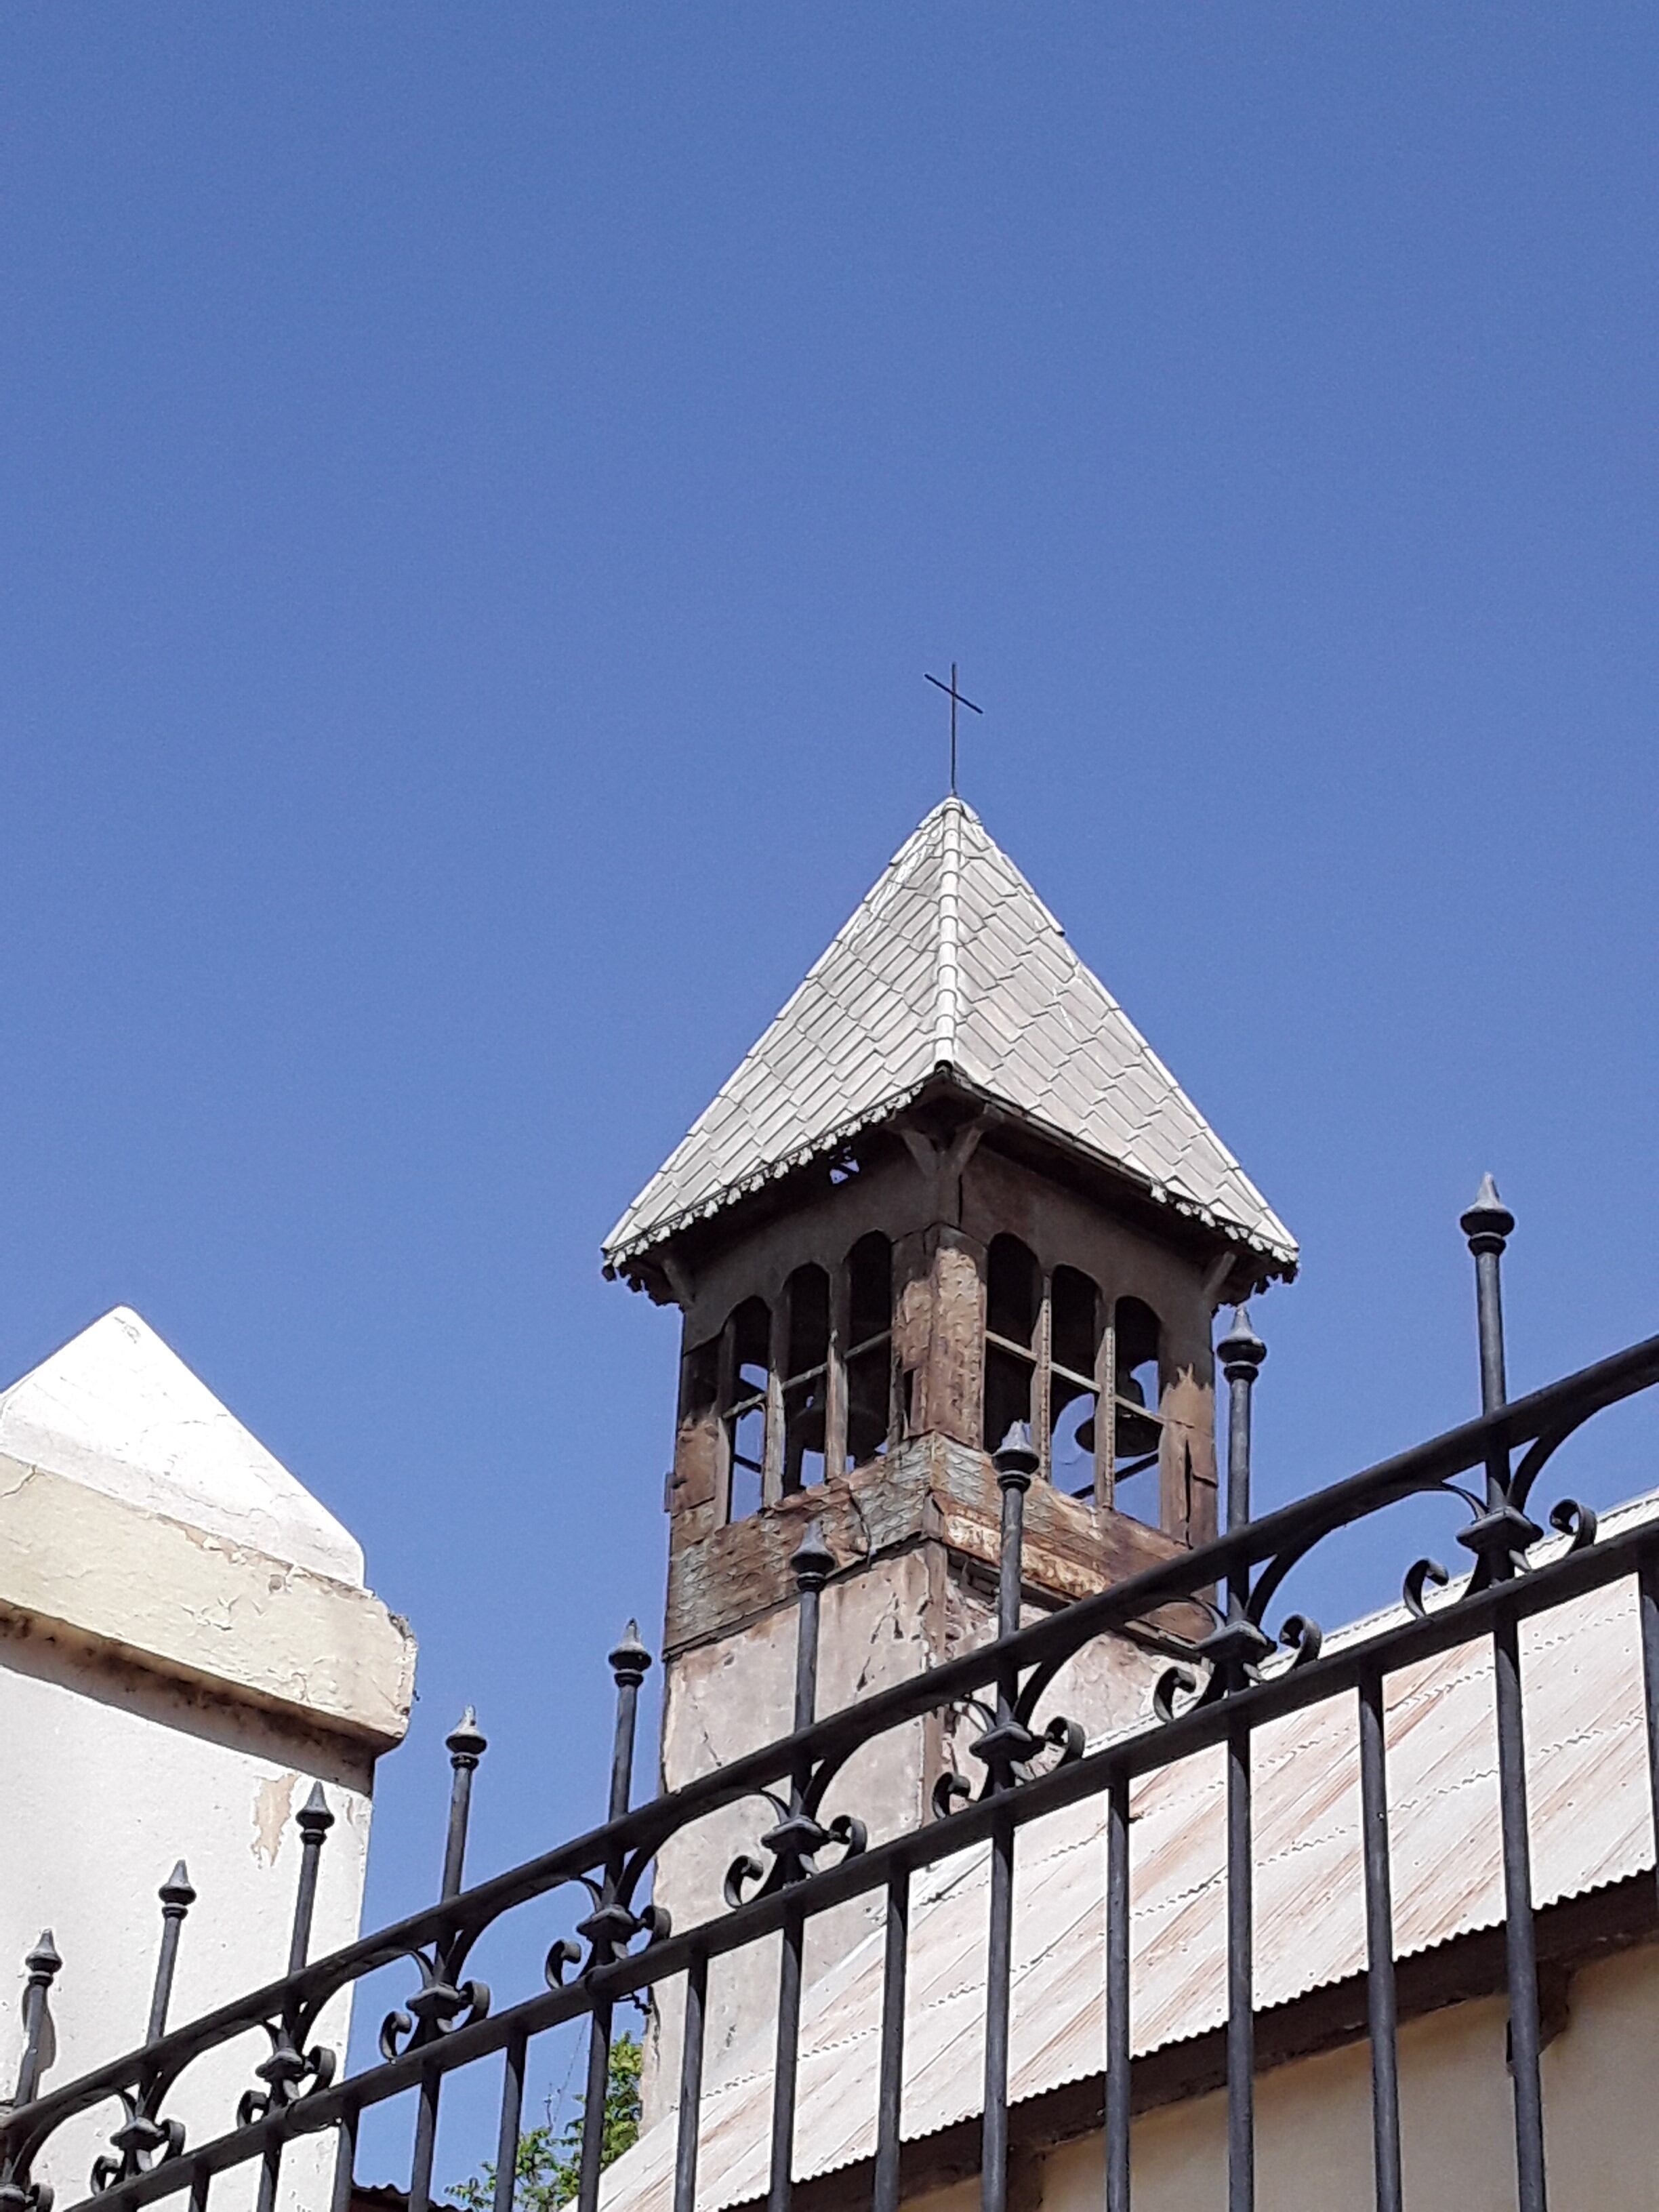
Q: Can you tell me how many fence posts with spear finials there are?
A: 9